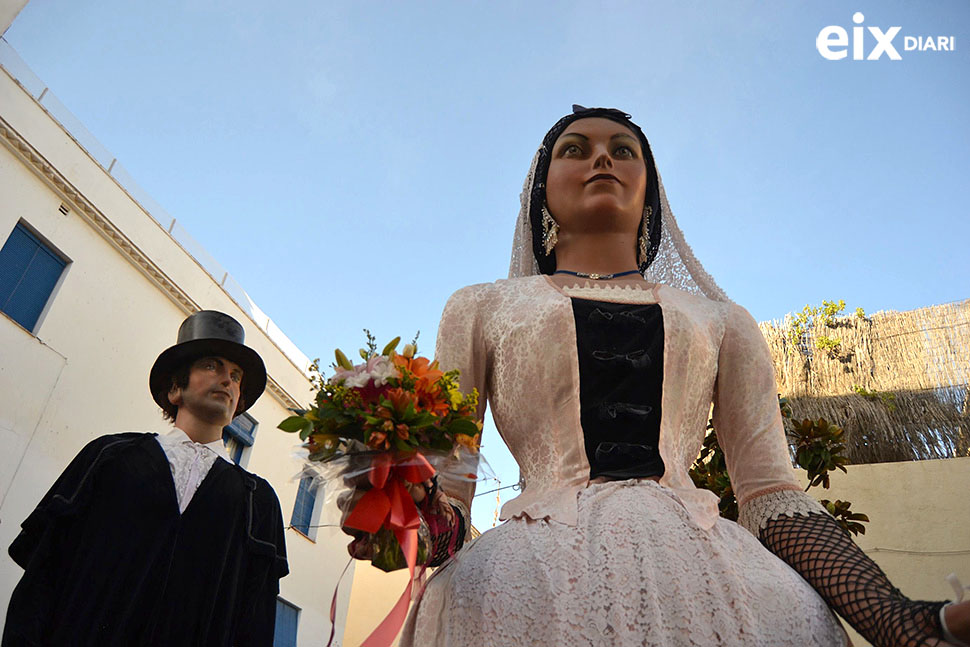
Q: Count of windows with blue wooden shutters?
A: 4